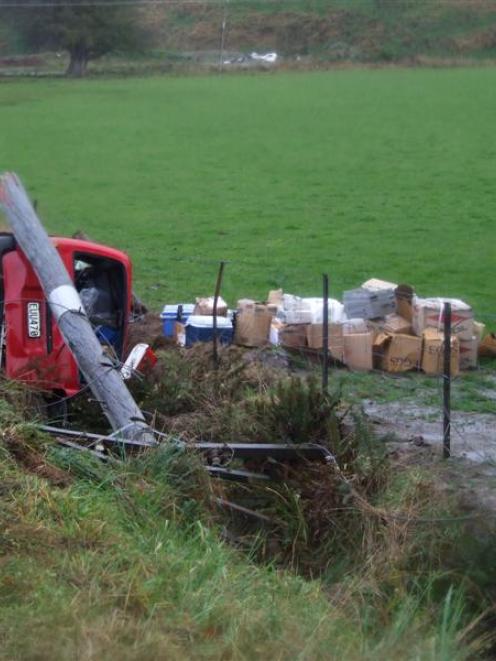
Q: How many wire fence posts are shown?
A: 3